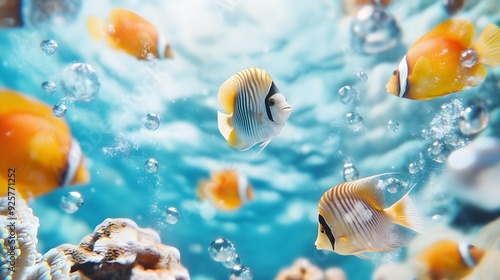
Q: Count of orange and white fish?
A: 5